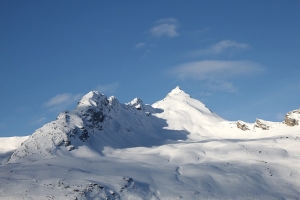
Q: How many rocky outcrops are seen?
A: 3